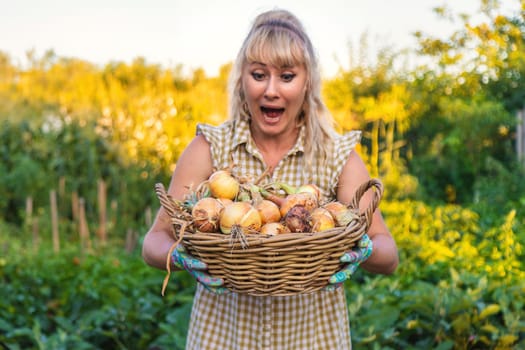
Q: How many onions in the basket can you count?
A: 11